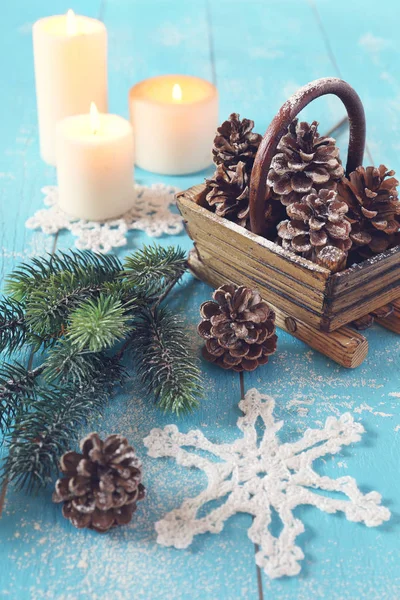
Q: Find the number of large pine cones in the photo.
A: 7